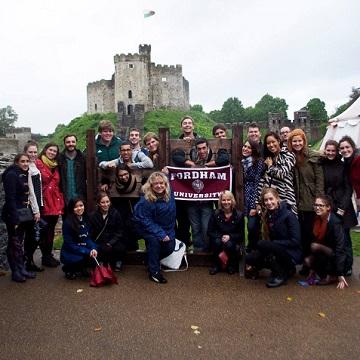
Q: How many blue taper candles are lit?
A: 0